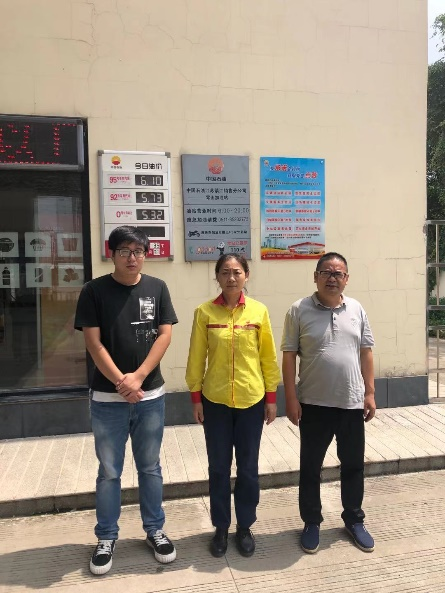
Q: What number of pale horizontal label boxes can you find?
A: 10